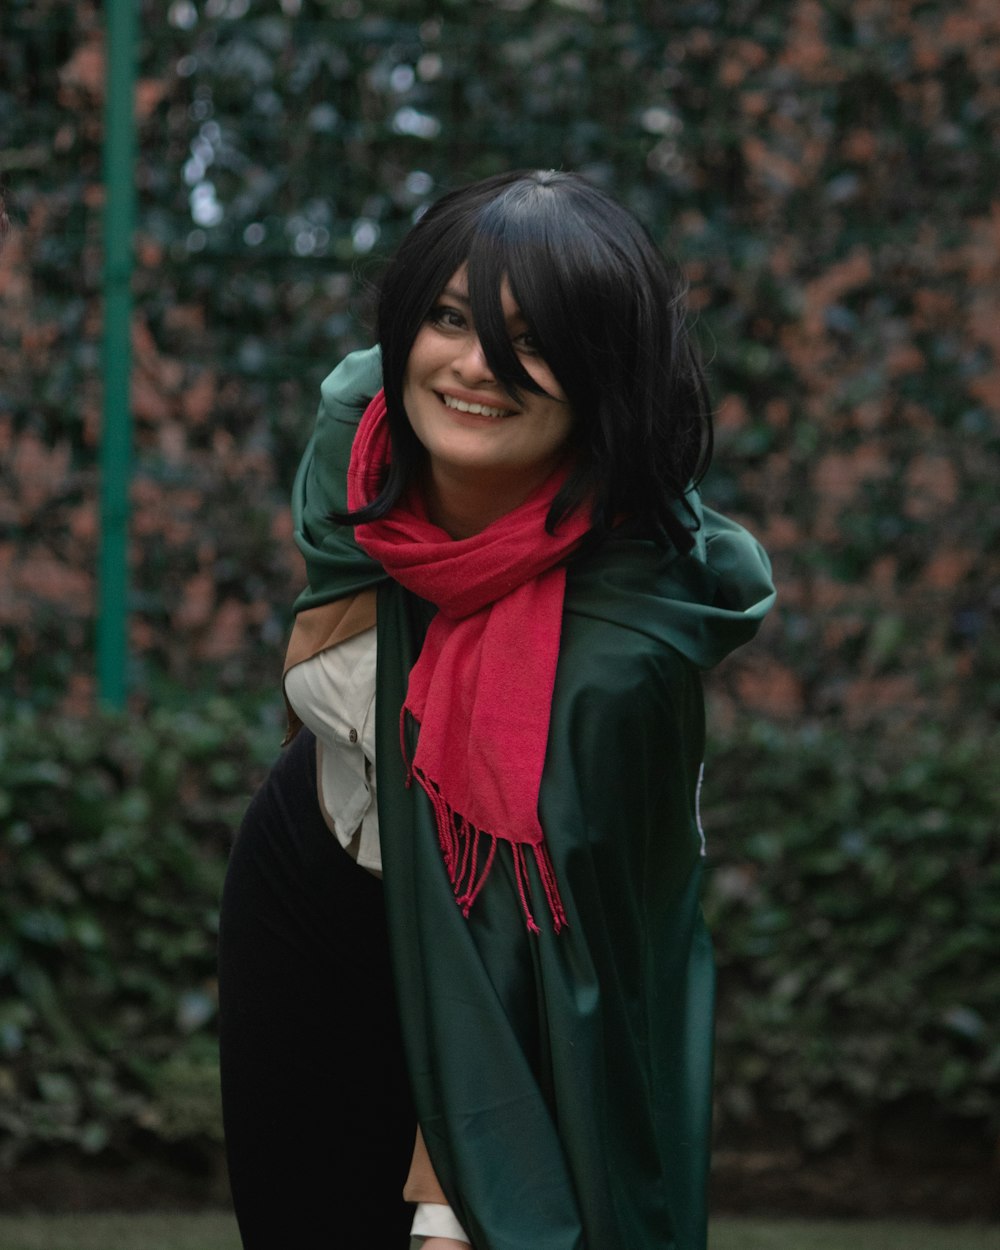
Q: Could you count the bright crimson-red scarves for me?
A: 1